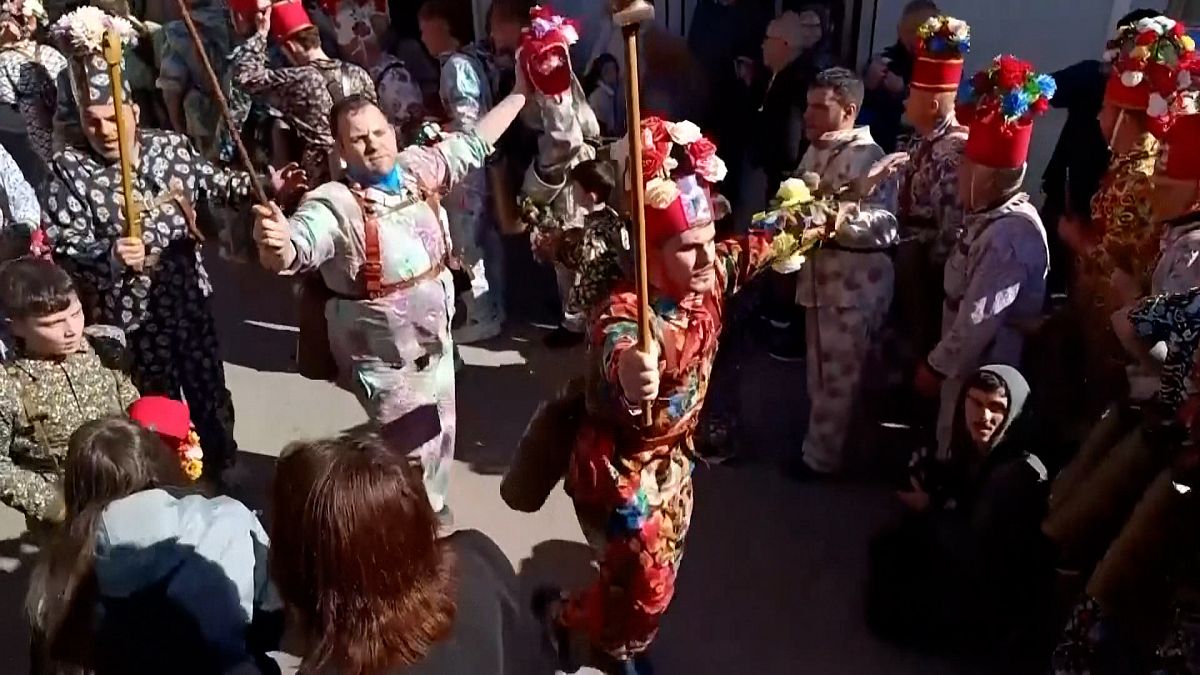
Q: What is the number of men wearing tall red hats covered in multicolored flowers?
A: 5